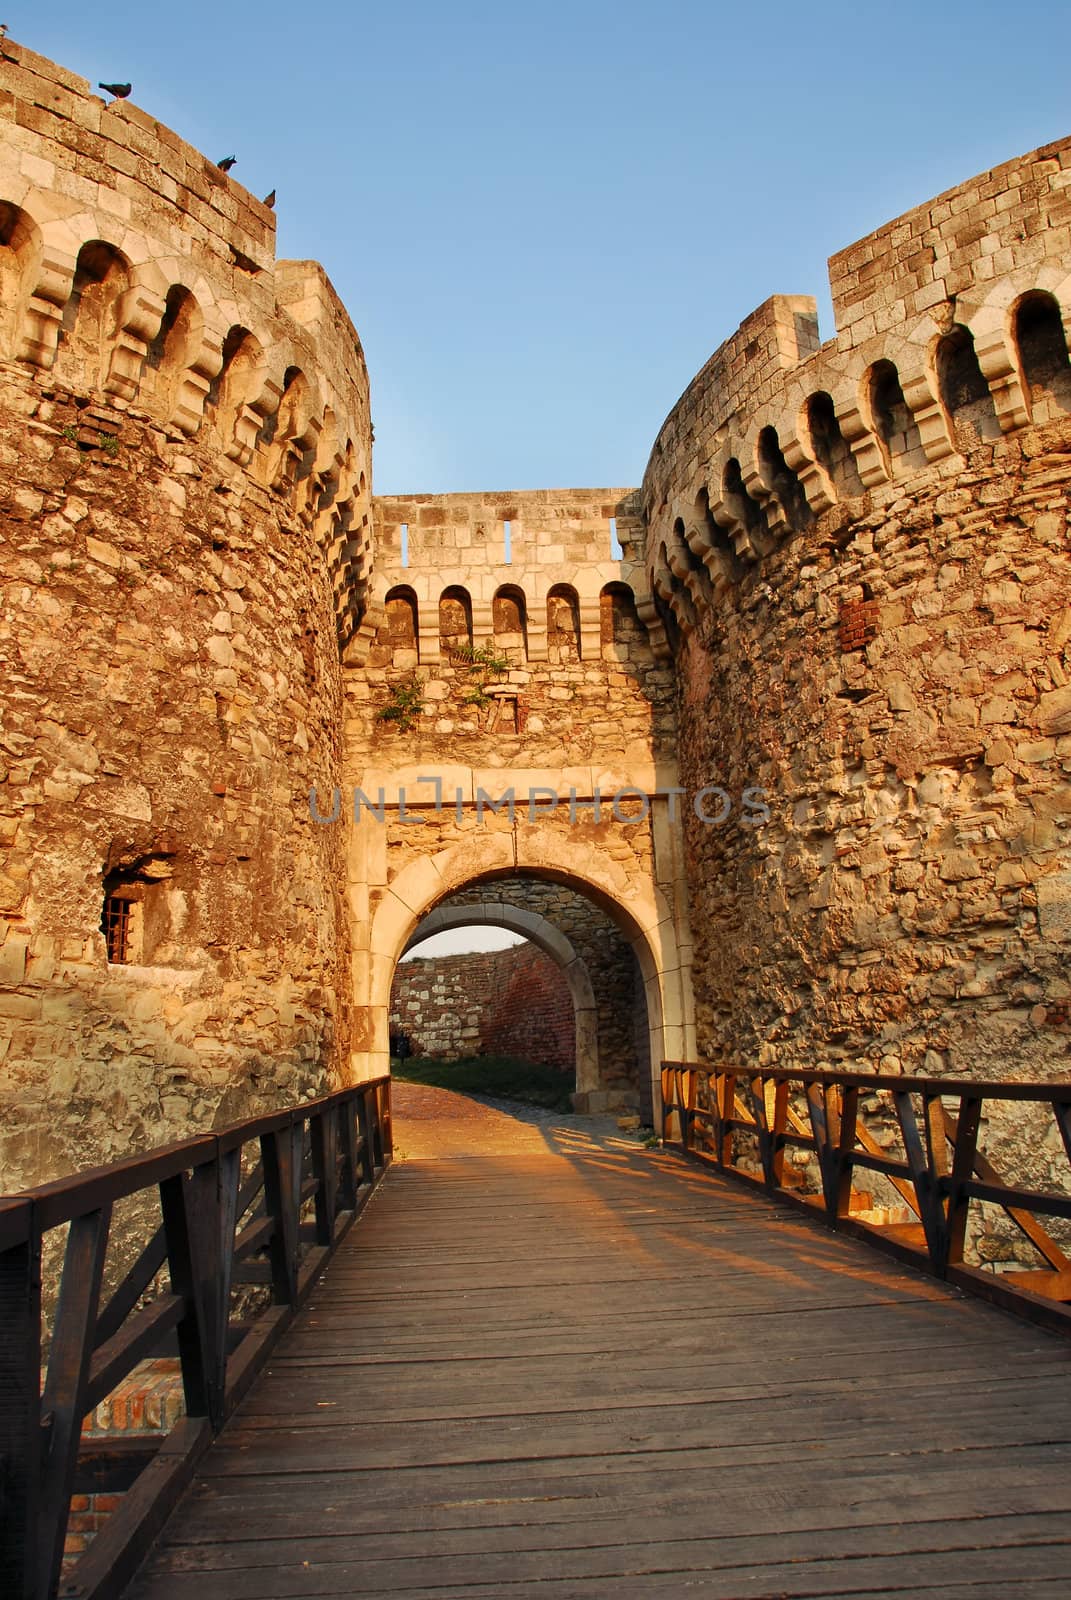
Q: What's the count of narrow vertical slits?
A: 3